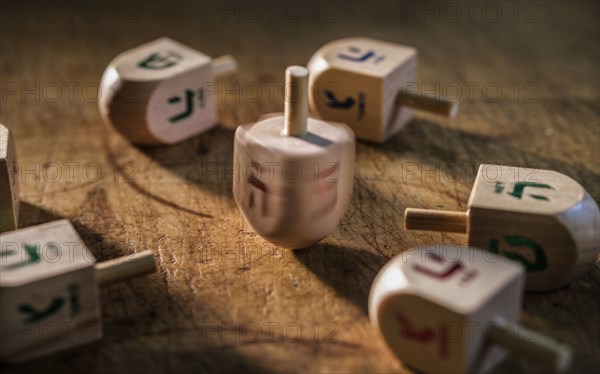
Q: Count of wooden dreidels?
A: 7